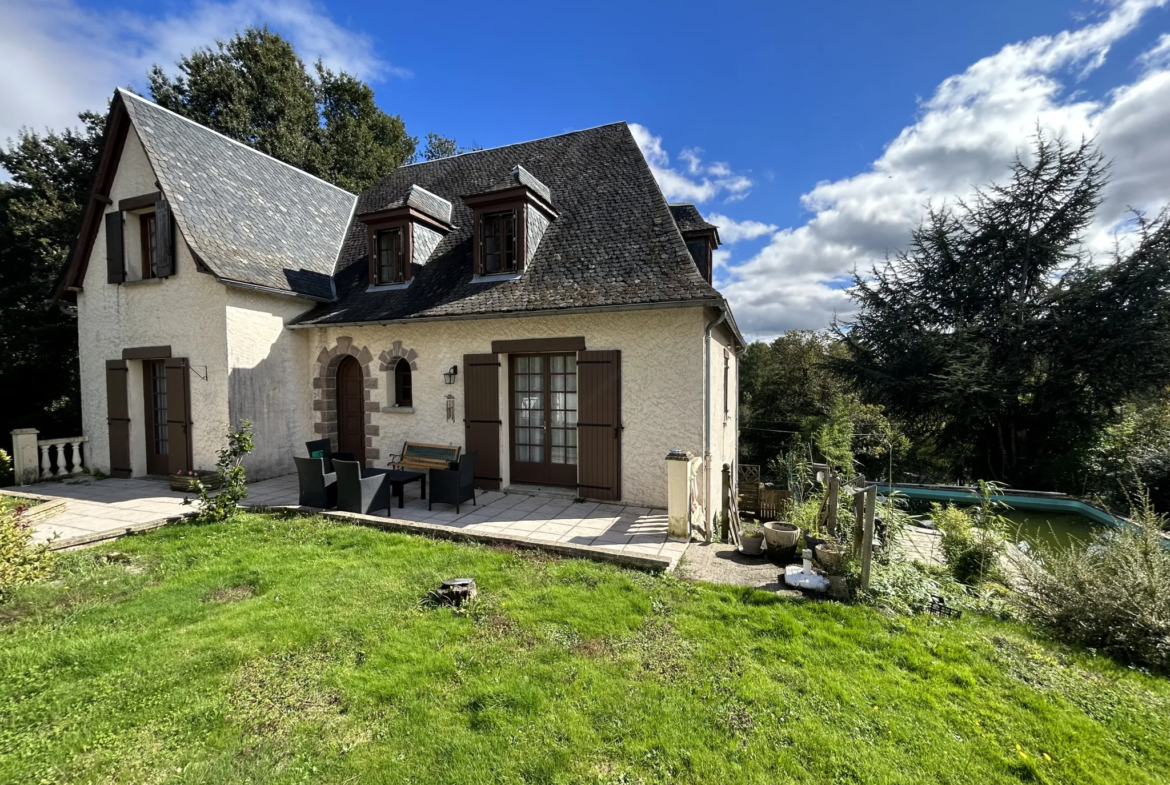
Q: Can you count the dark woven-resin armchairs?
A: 4